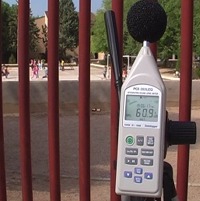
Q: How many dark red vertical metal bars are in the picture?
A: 7